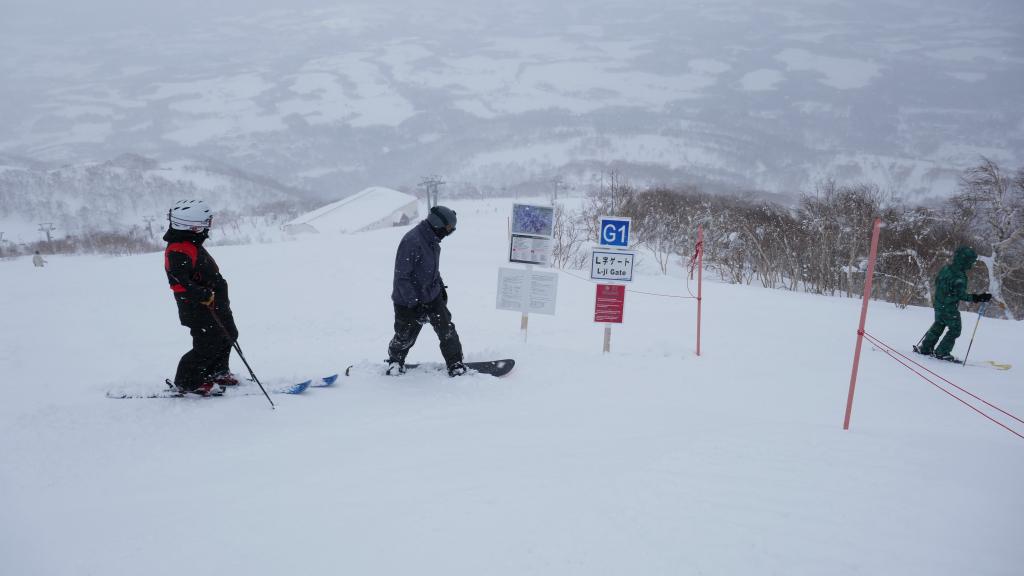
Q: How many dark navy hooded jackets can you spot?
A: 1